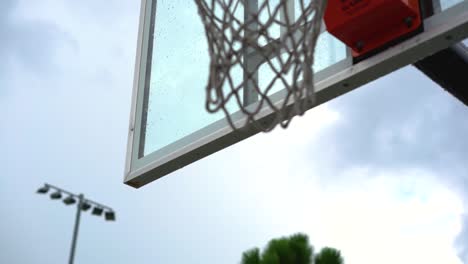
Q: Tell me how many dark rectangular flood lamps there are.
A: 6